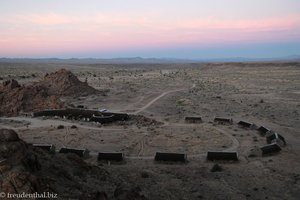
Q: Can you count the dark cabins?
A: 11